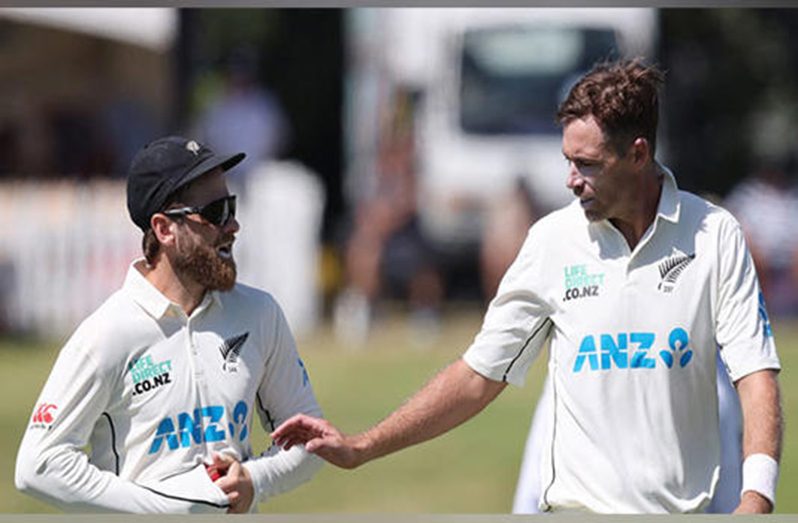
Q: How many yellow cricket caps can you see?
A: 0